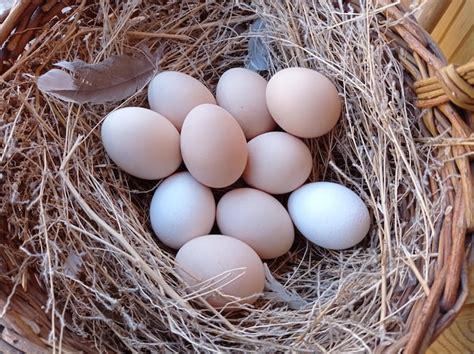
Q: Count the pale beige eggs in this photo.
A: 8